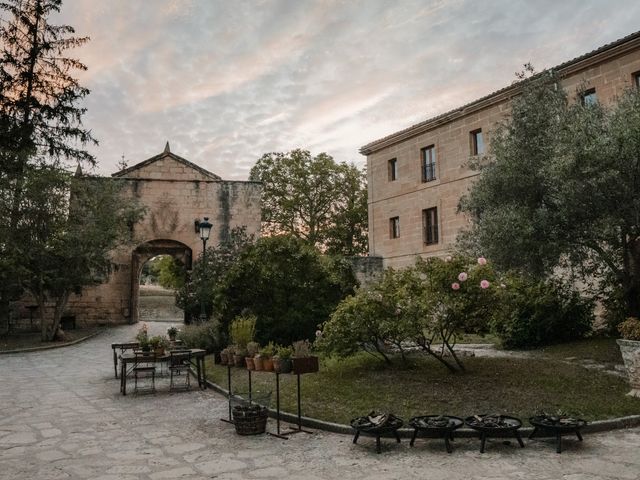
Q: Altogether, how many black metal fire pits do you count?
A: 4